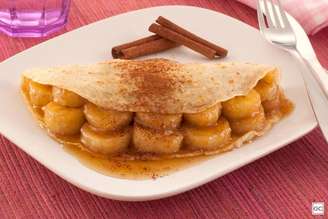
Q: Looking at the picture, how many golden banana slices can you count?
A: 12